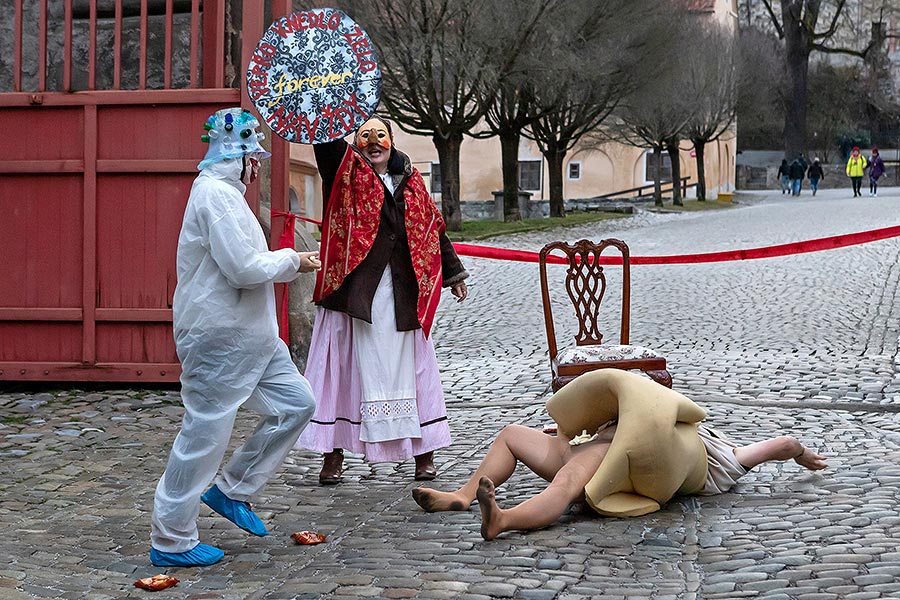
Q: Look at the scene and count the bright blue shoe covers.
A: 2